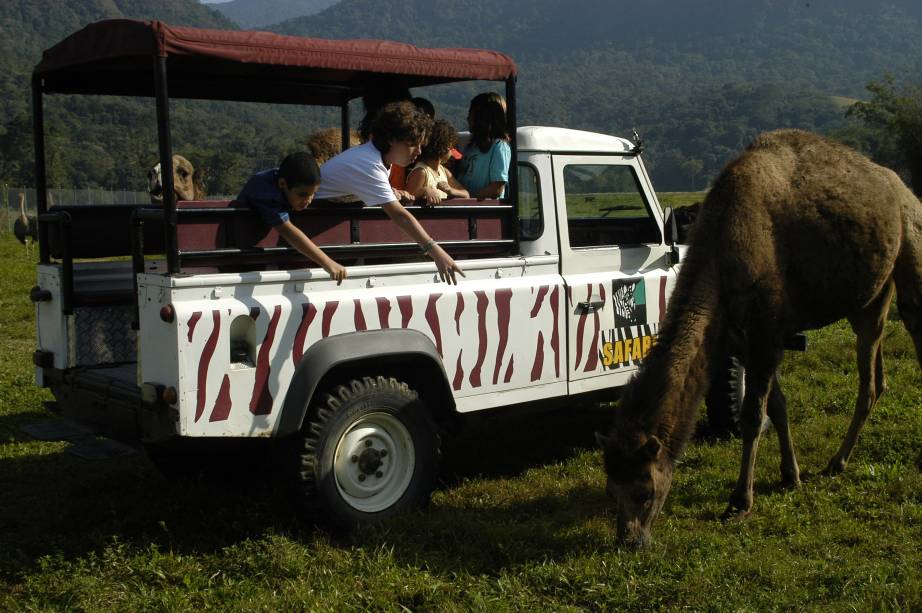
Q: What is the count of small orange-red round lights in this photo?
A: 2